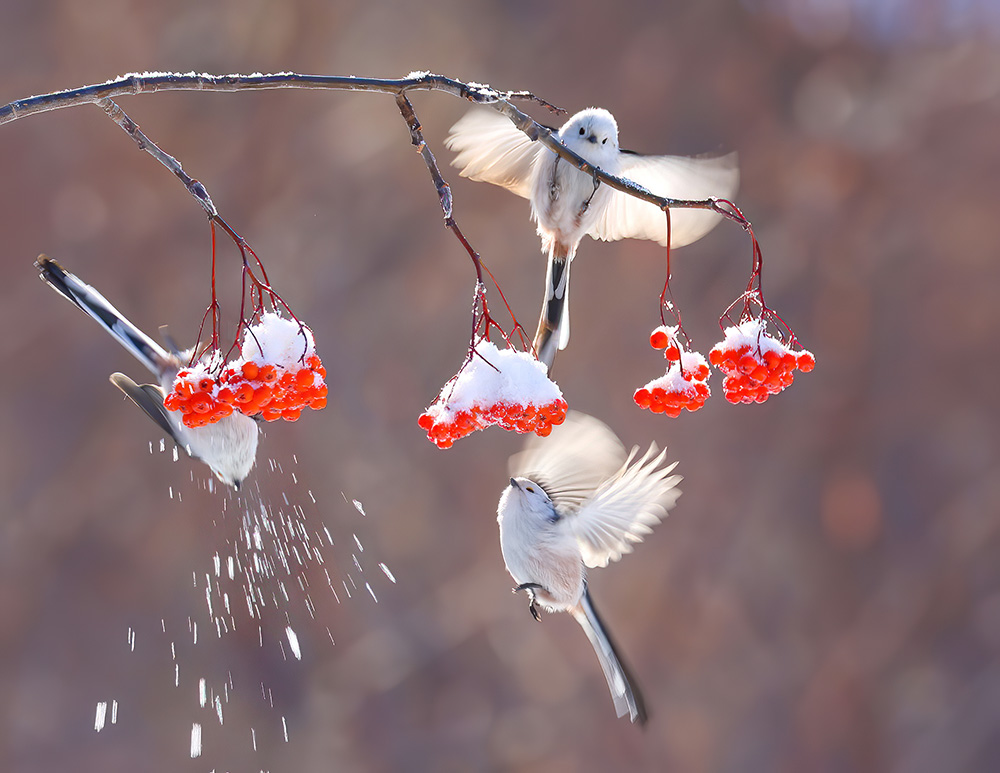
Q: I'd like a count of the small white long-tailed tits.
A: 3